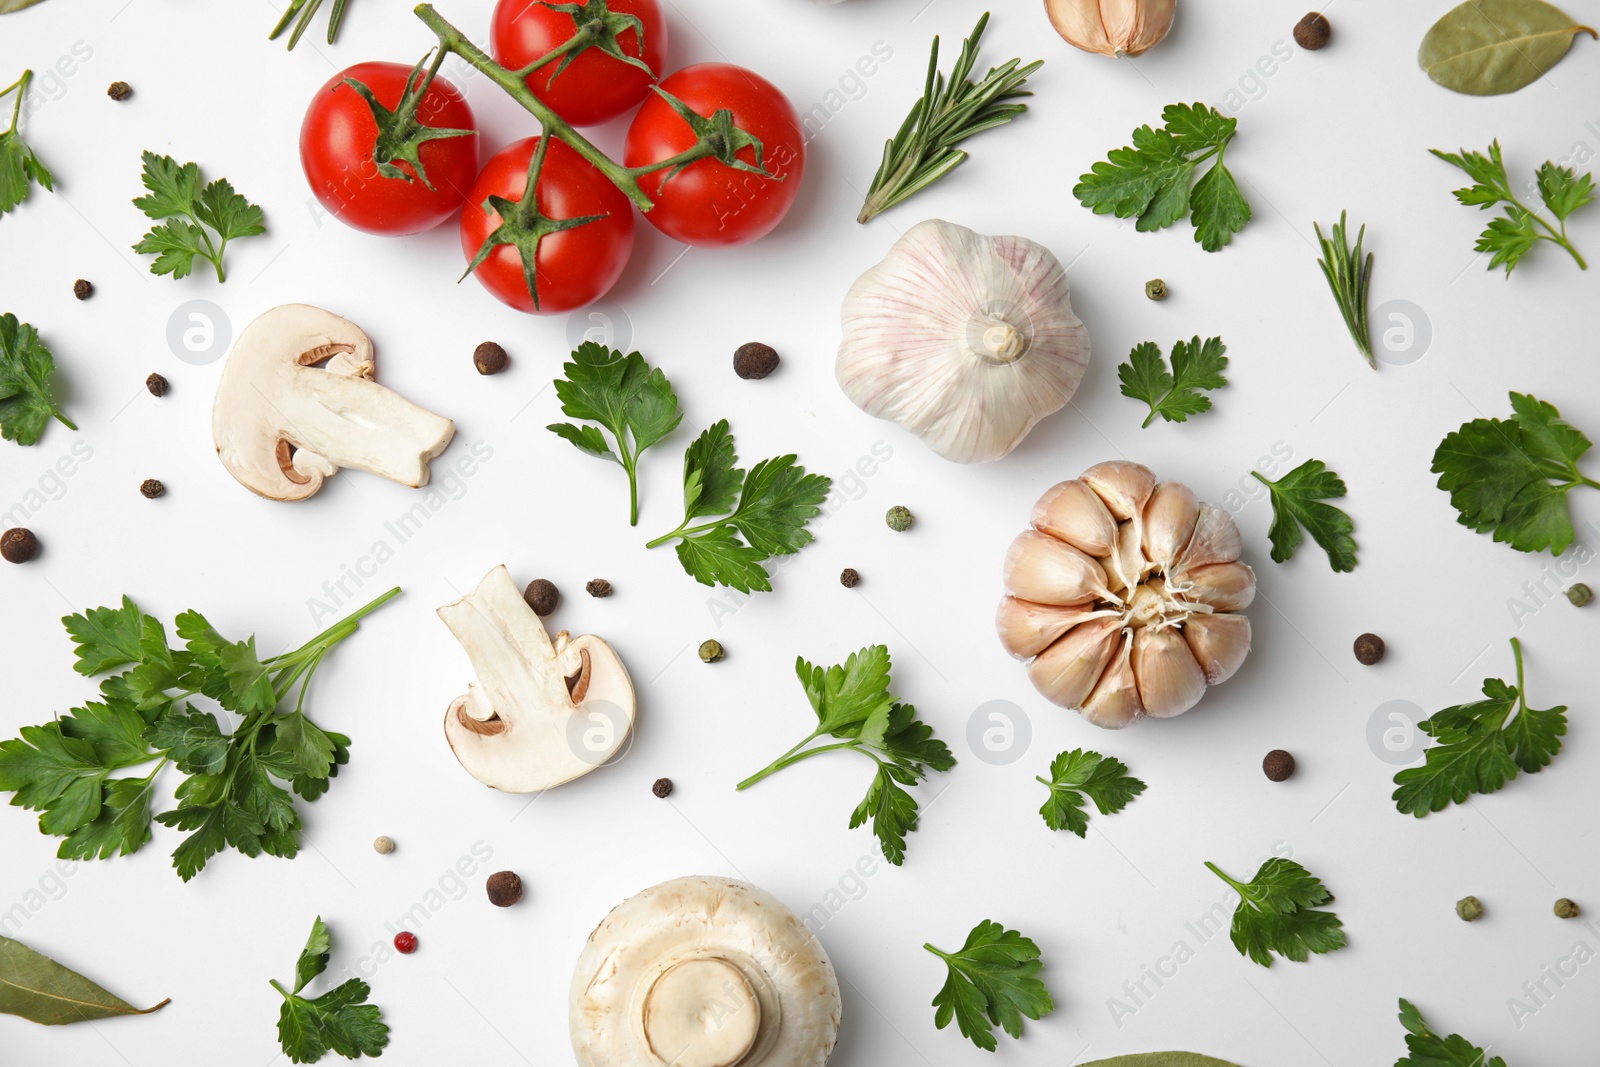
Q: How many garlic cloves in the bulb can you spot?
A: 11